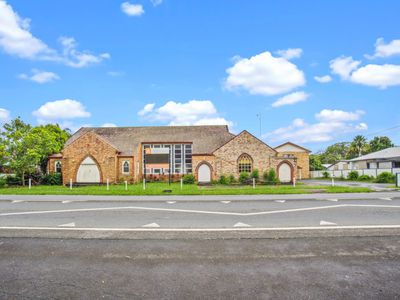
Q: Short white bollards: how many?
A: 9